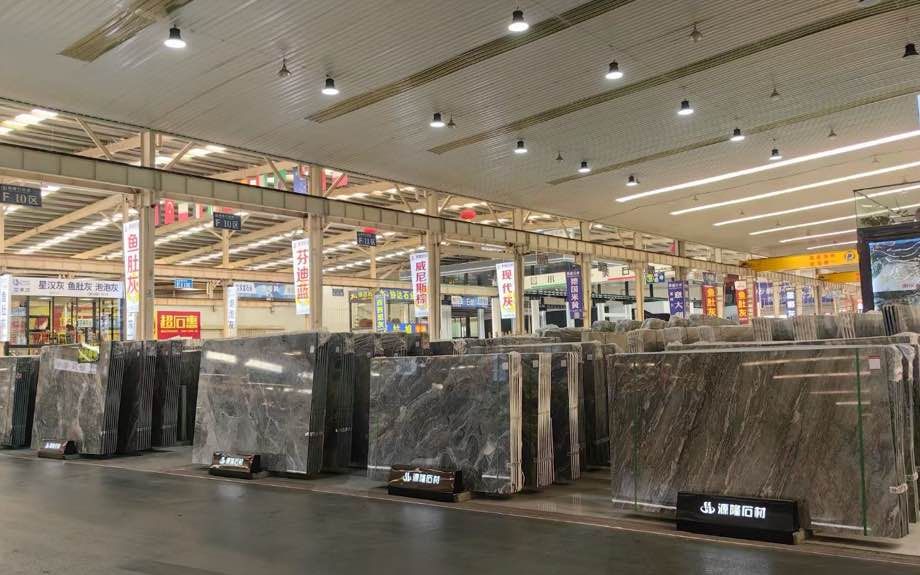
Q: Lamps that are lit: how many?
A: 11